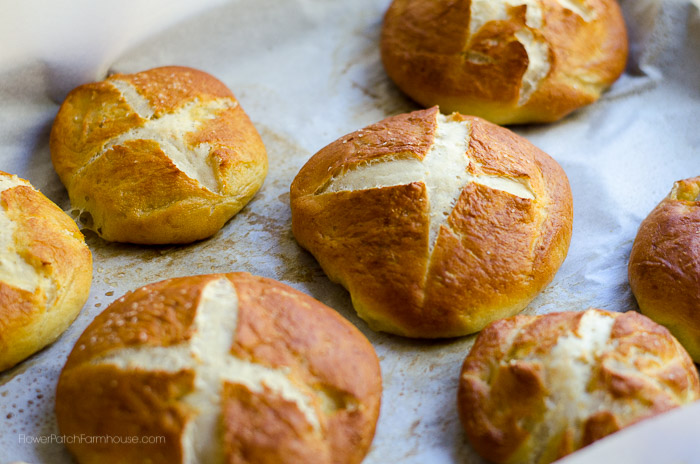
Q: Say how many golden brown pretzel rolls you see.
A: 7